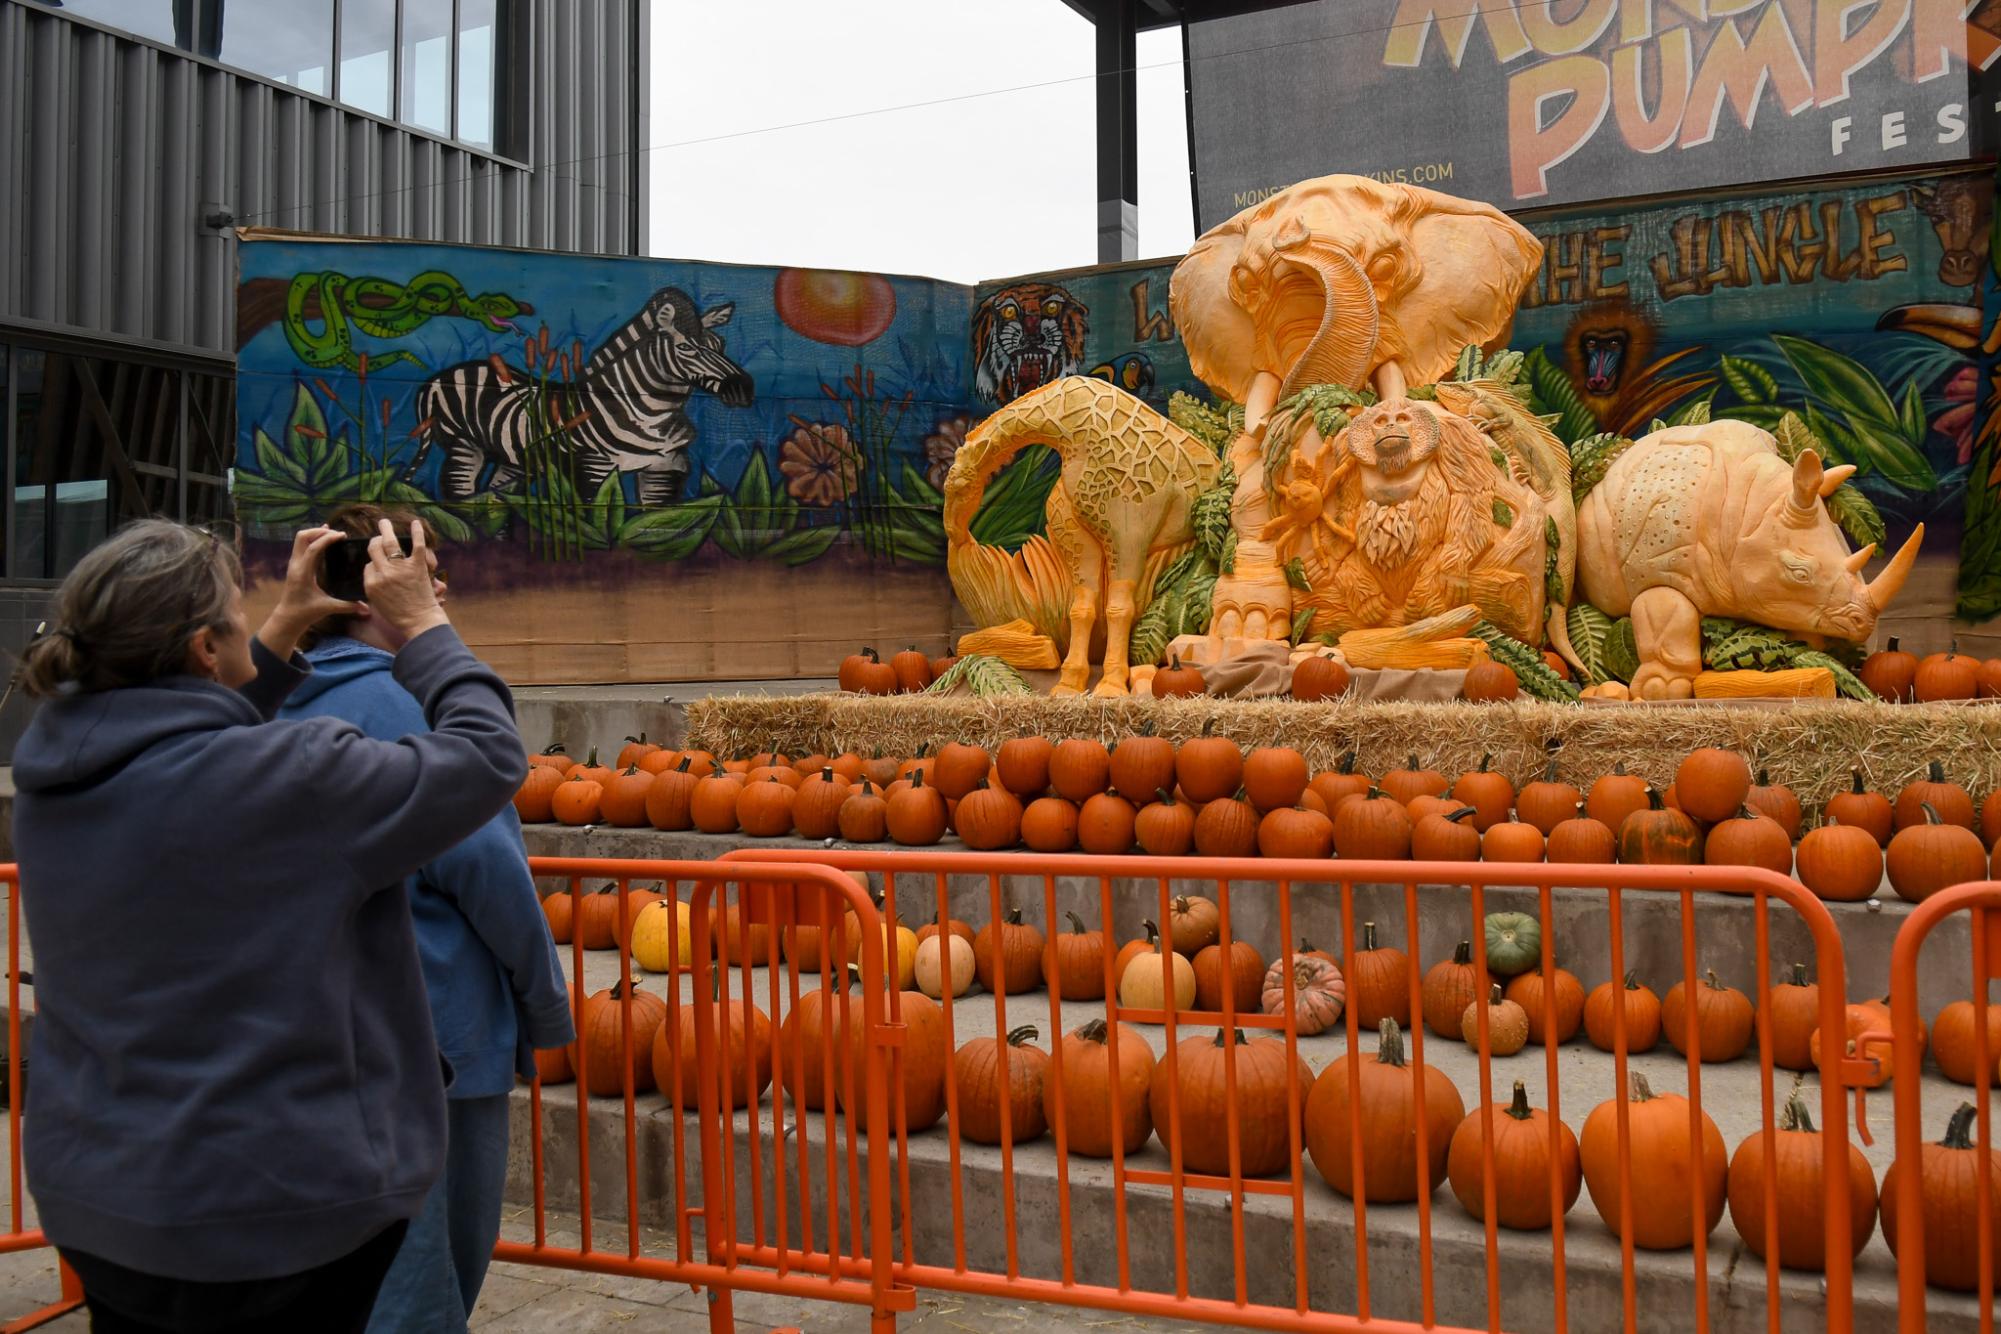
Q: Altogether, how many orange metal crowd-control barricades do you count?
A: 4